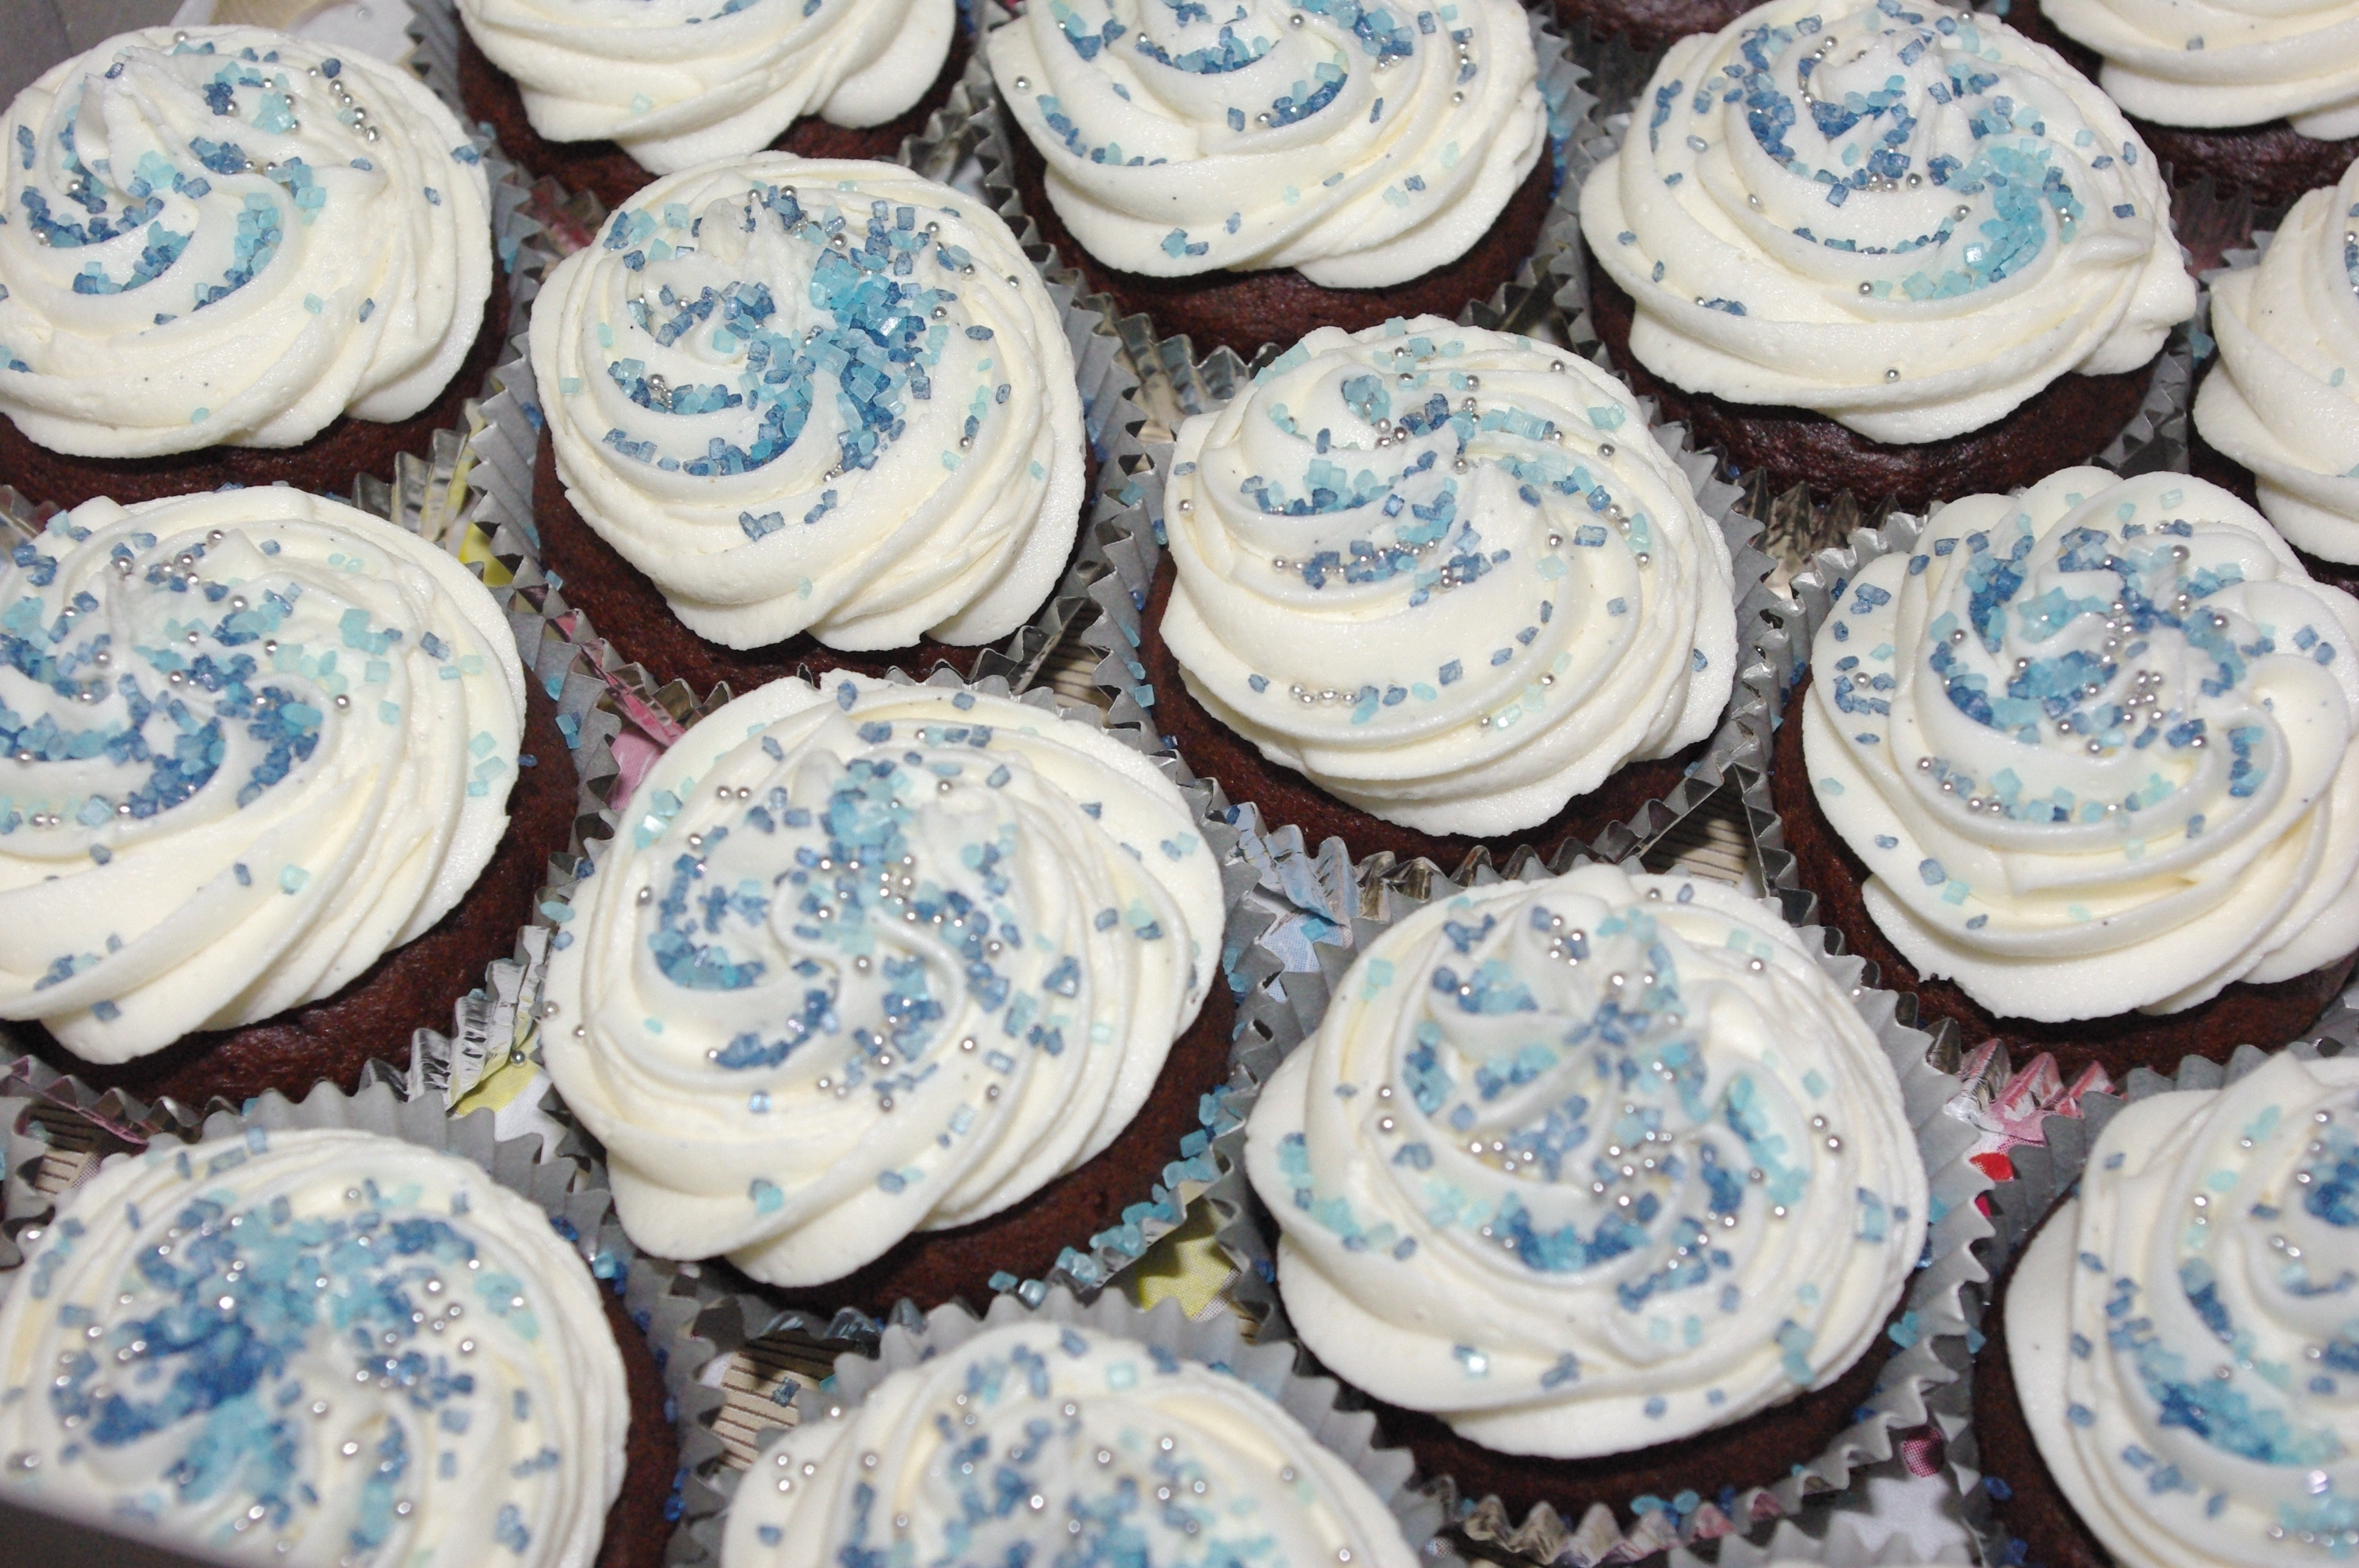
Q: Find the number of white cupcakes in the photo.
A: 15